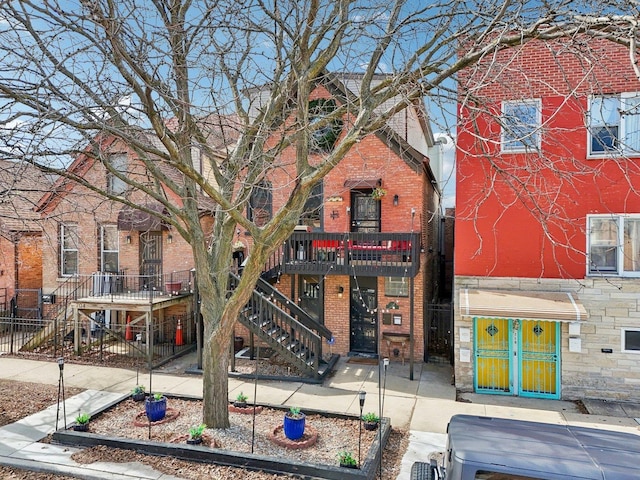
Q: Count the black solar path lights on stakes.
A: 4